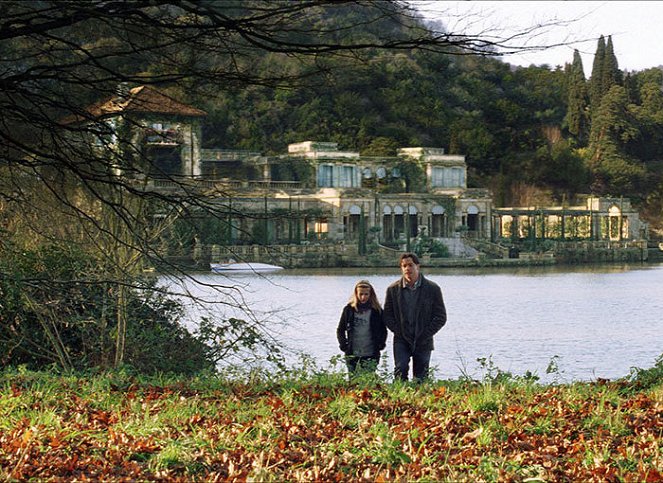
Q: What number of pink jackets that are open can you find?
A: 0